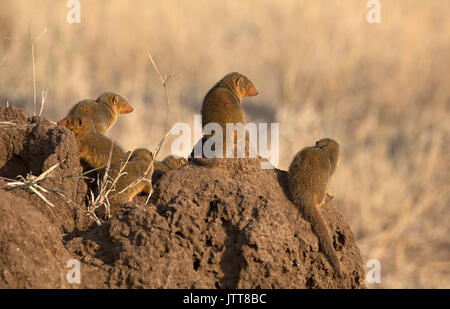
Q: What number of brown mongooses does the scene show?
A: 6